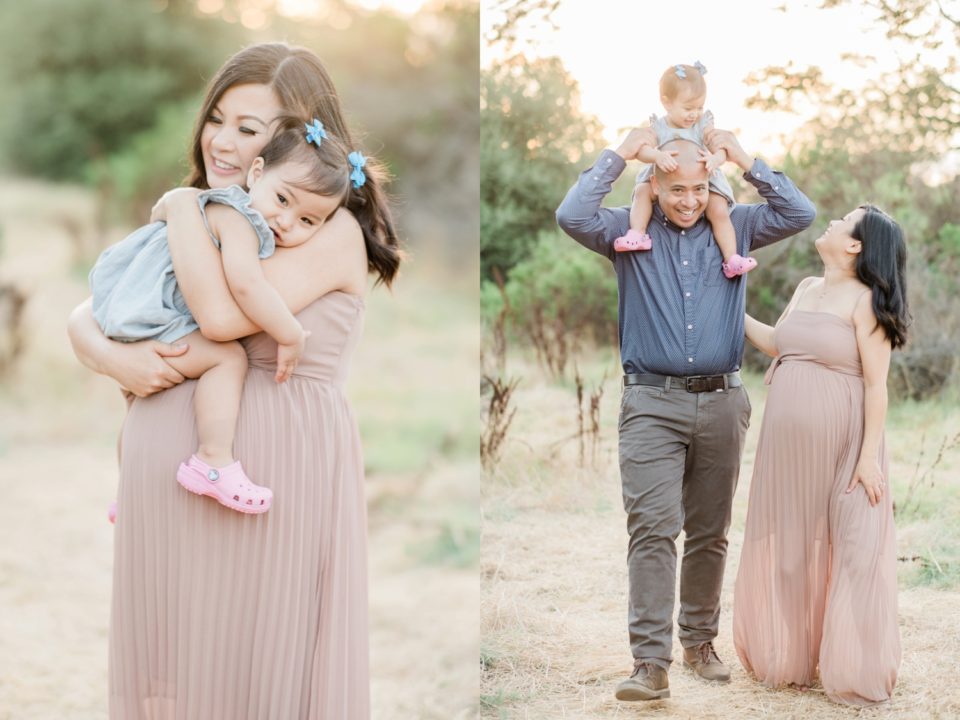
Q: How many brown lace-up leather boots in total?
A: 2